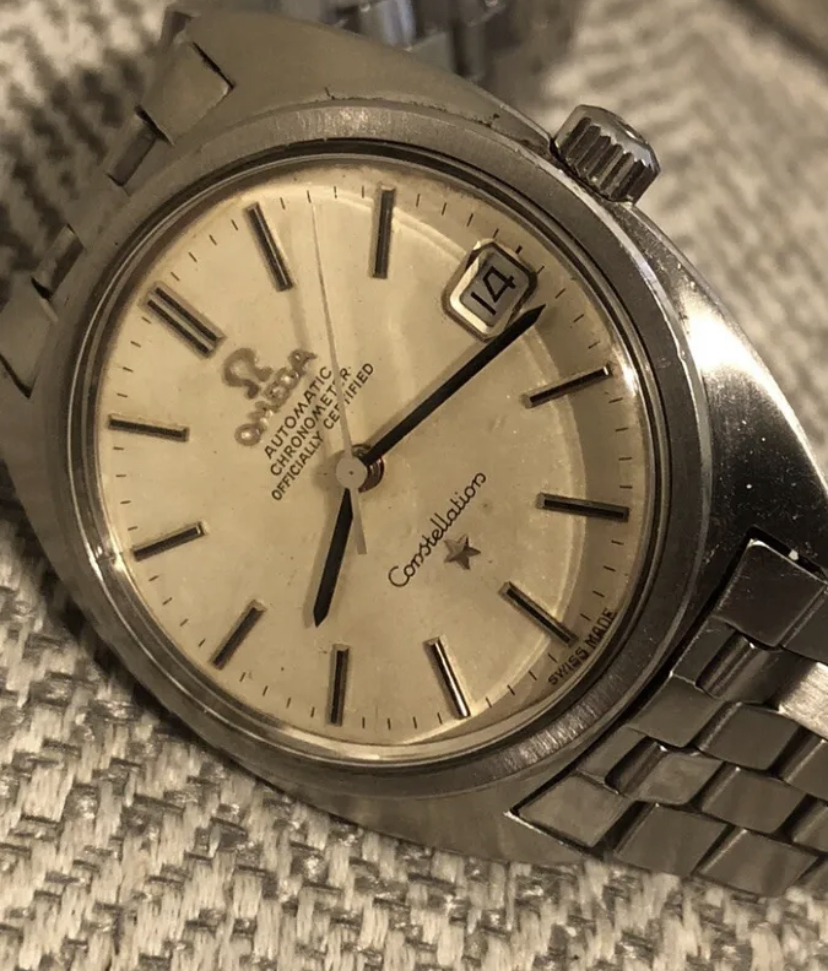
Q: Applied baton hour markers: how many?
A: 11